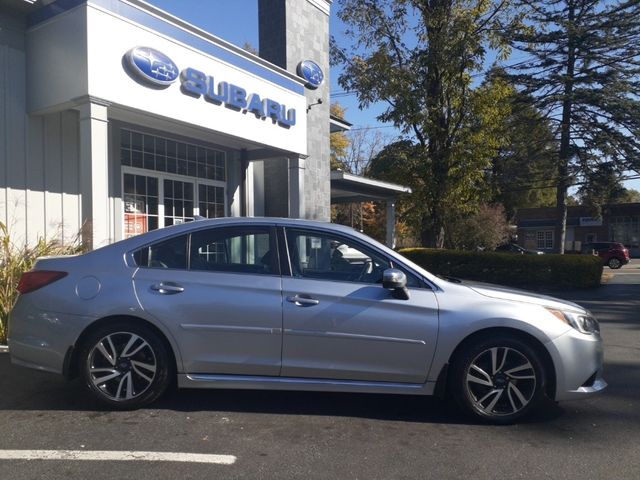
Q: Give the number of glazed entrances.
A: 1